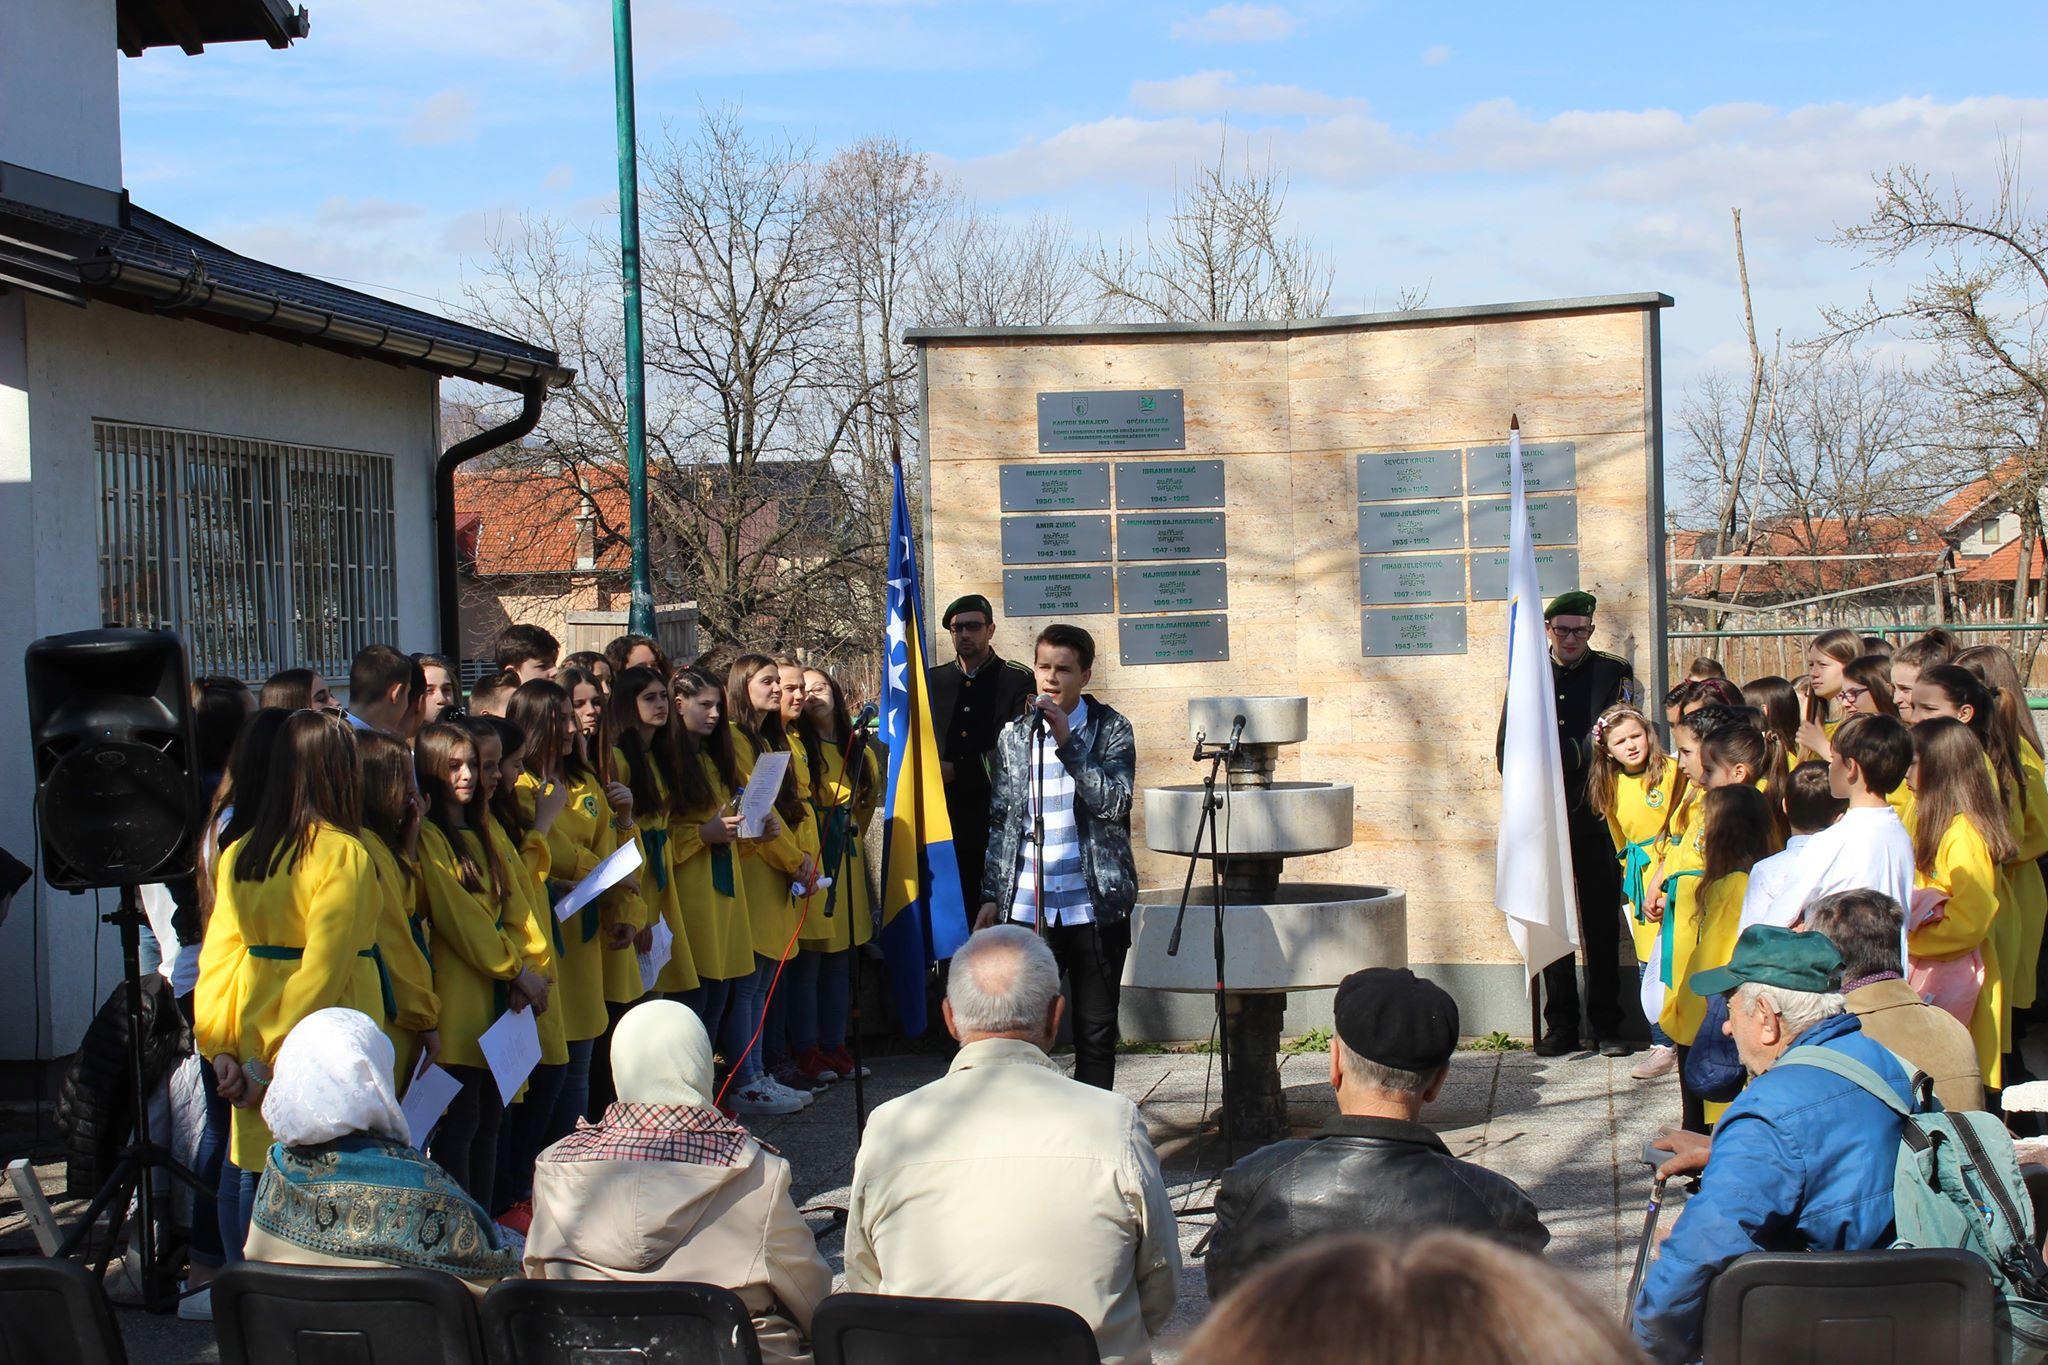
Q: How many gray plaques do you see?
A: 15